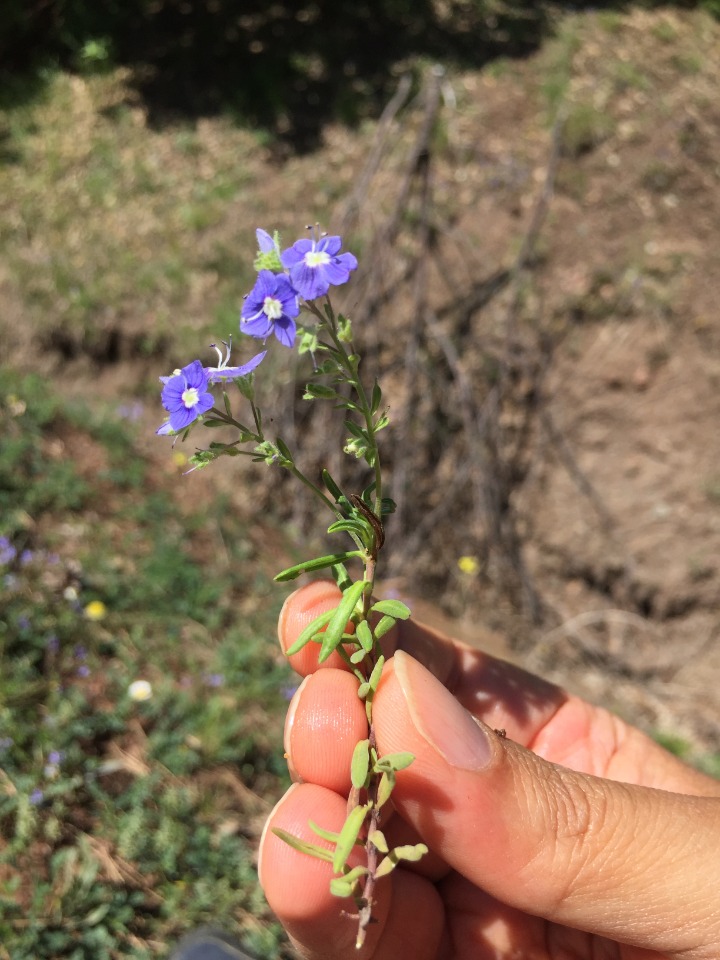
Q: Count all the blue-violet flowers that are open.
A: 4